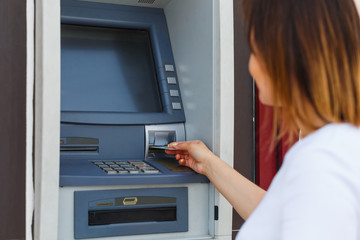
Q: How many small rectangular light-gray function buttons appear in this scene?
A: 4